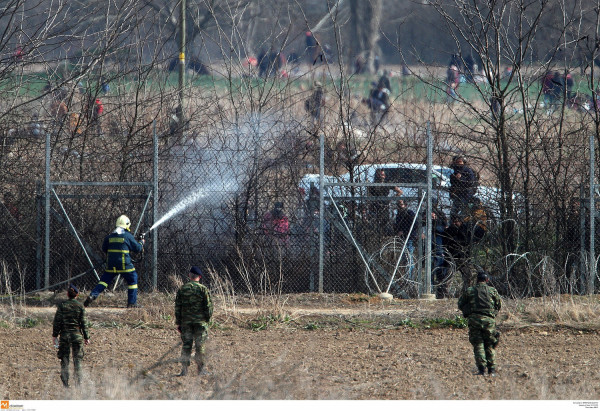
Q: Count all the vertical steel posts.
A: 5